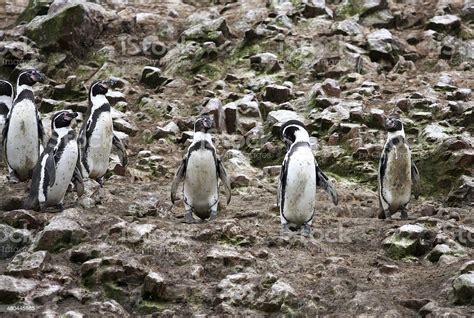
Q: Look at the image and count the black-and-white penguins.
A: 7